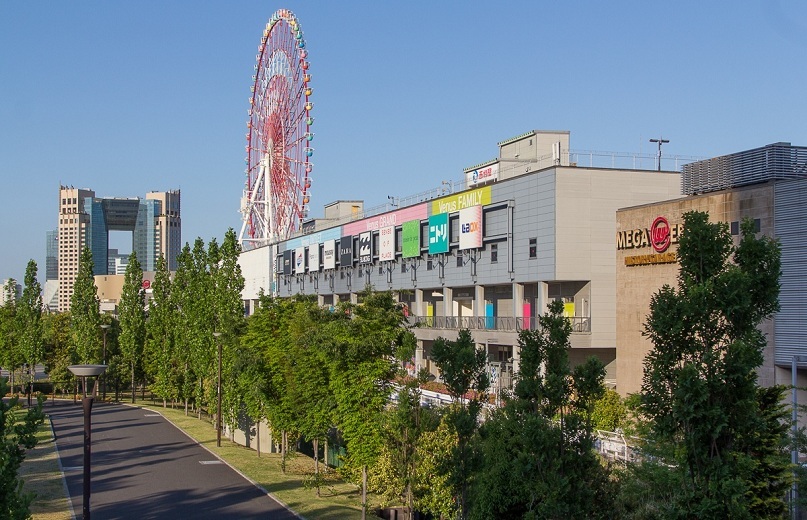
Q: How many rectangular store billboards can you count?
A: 10